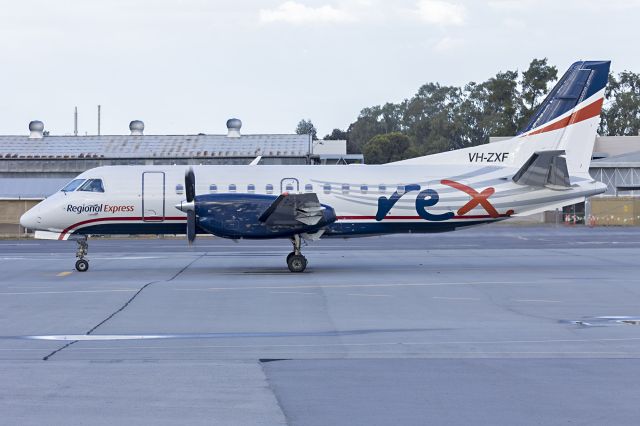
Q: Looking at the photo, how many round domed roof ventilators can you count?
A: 3